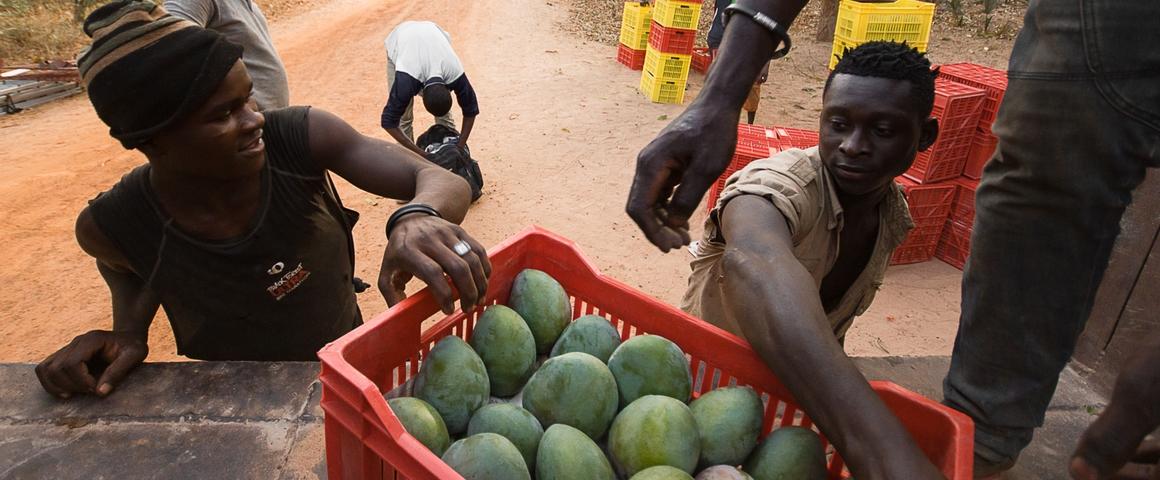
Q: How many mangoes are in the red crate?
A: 15